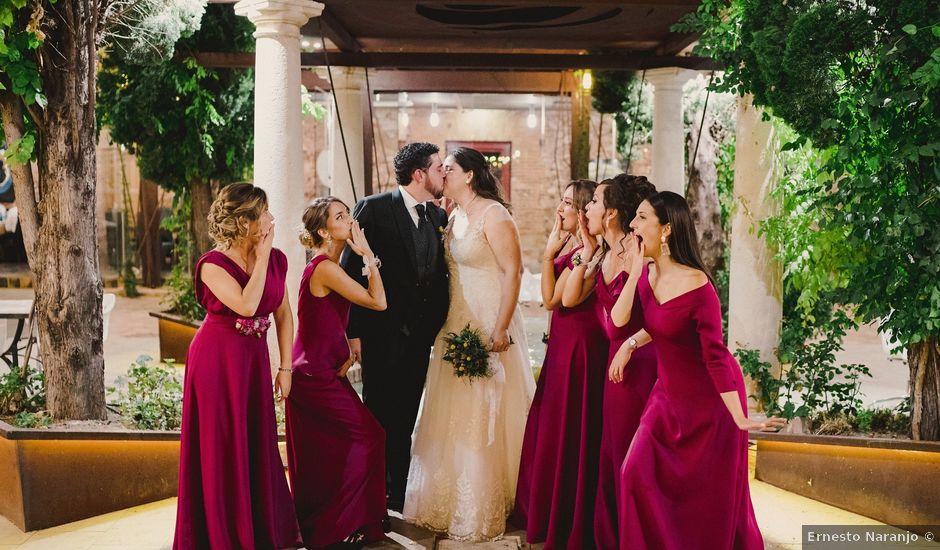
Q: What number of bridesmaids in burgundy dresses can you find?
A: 5